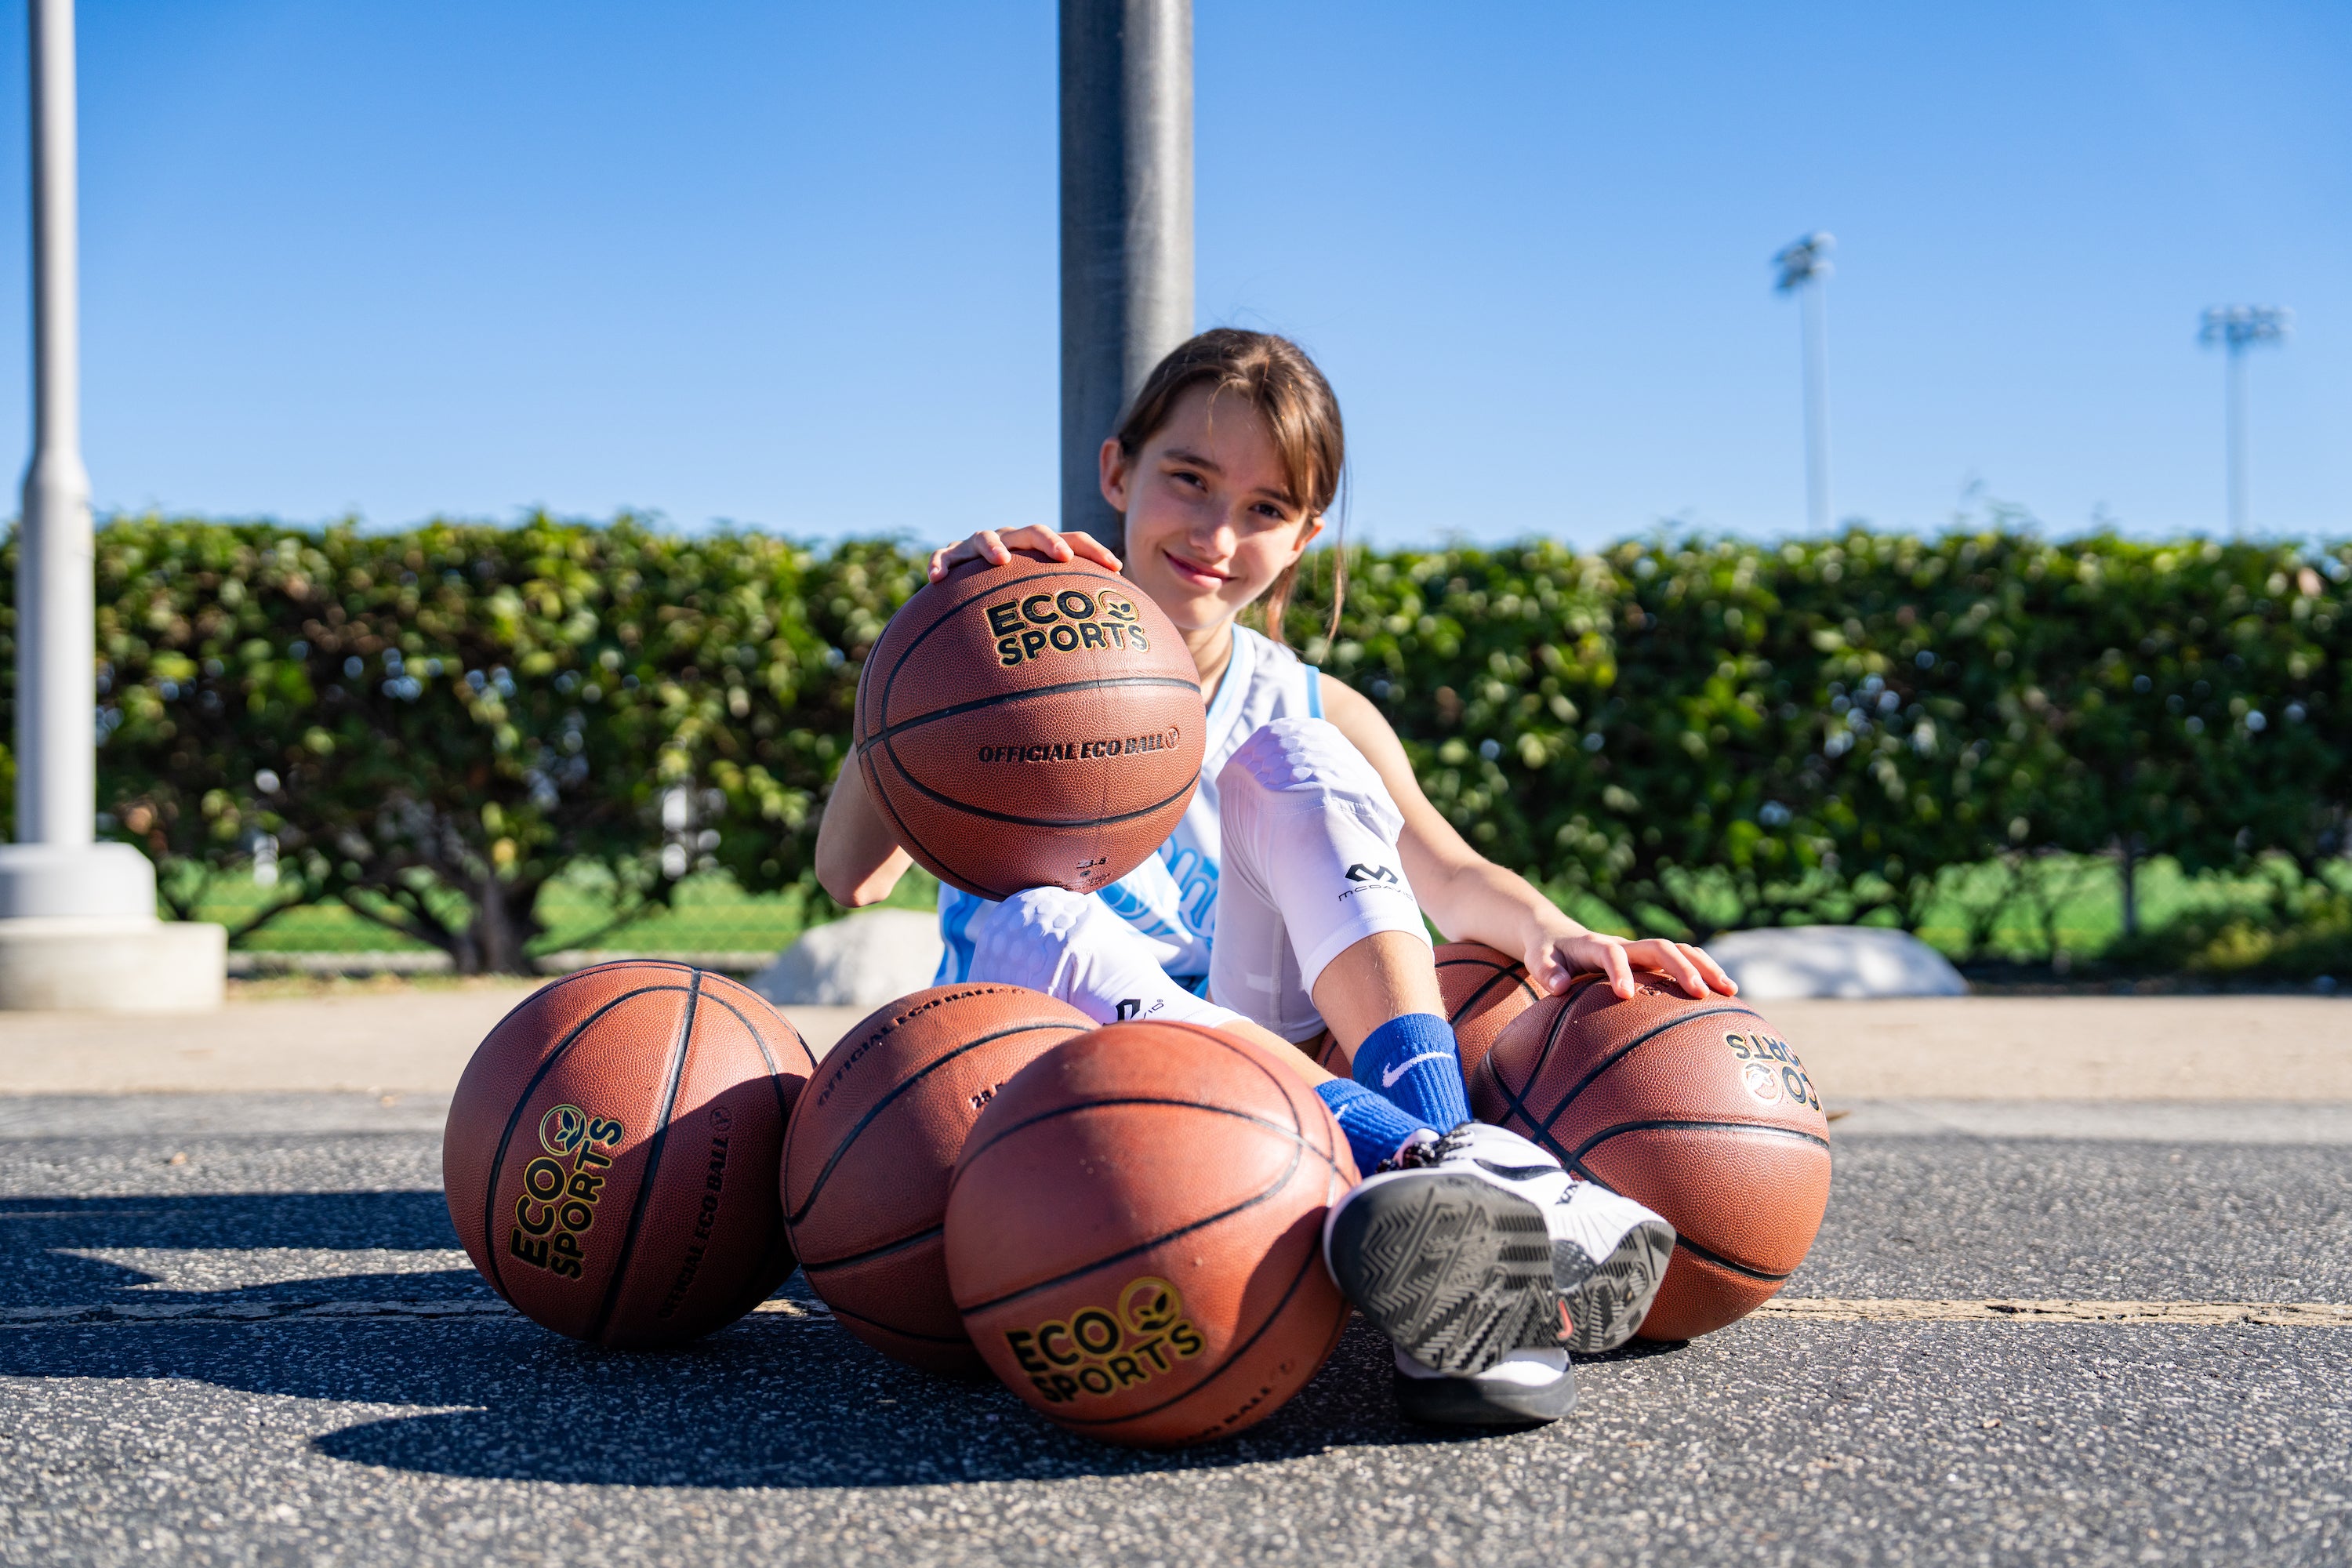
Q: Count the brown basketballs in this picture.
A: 6